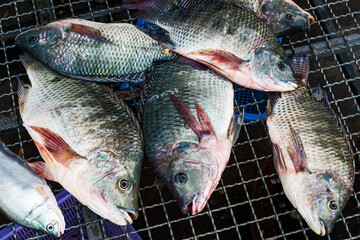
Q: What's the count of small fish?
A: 7